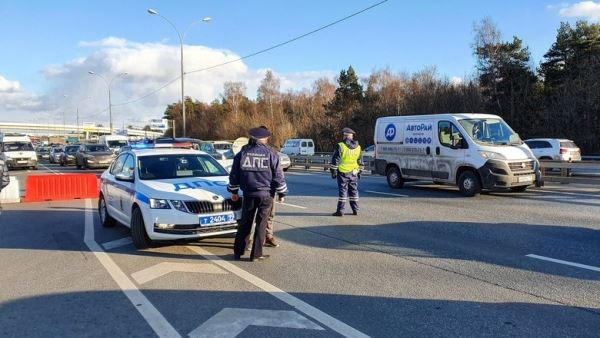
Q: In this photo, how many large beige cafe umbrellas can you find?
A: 0